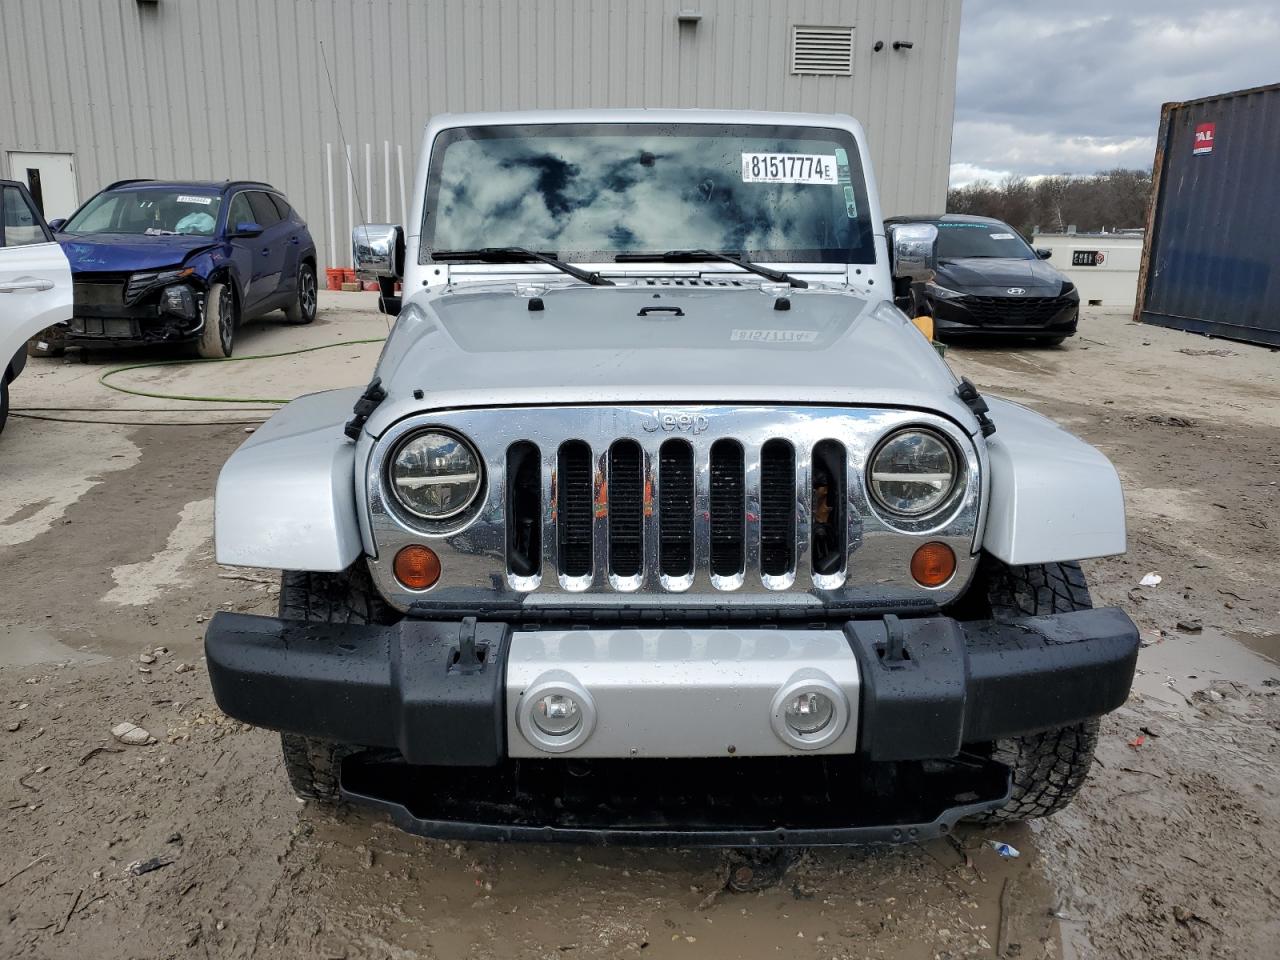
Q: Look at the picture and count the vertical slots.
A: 7